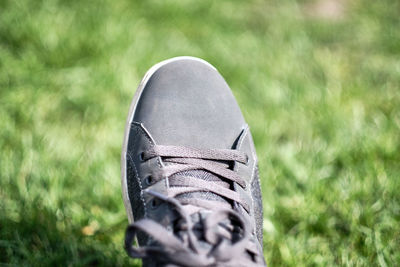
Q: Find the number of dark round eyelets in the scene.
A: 3